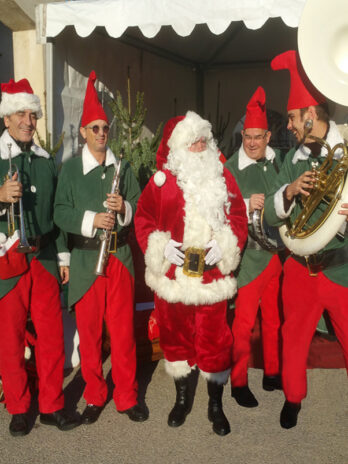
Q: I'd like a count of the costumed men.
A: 5